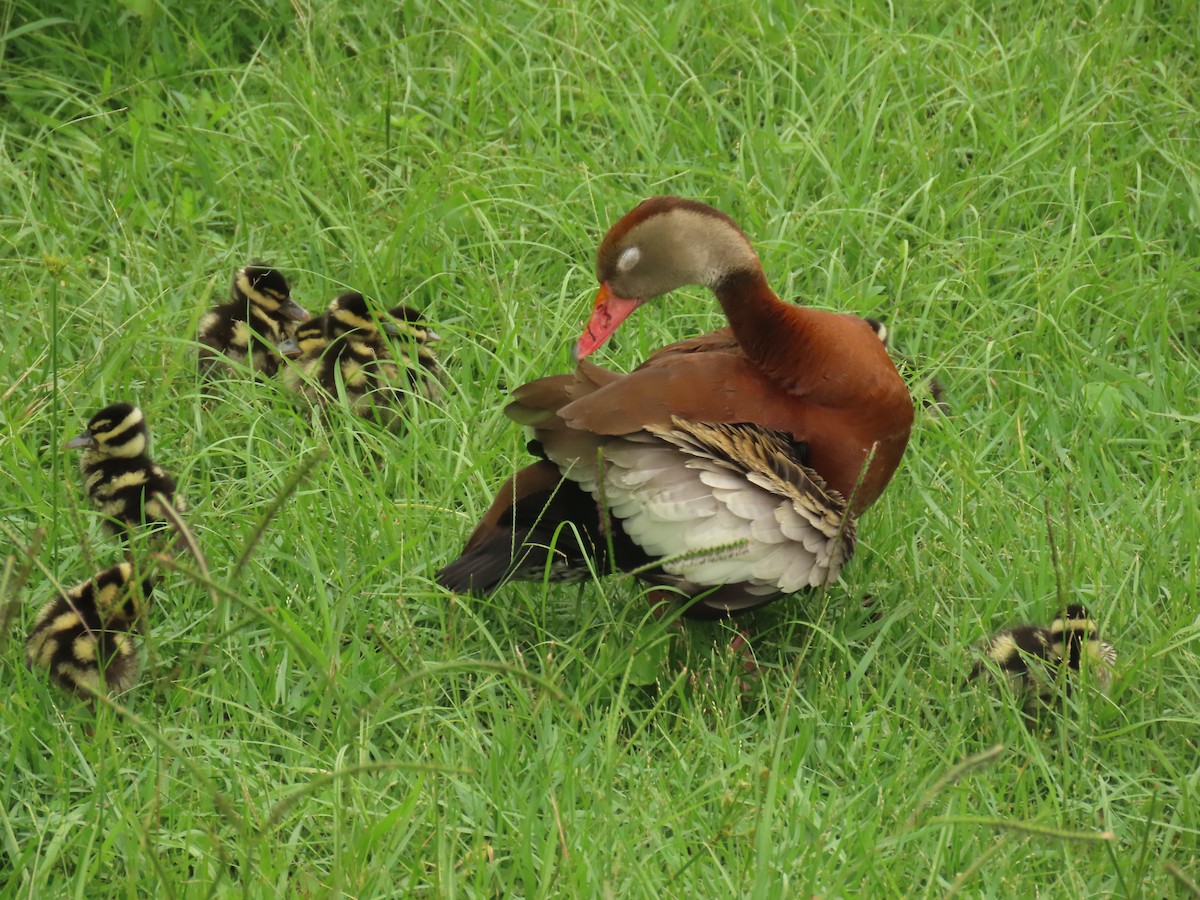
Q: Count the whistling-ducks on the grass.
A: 9